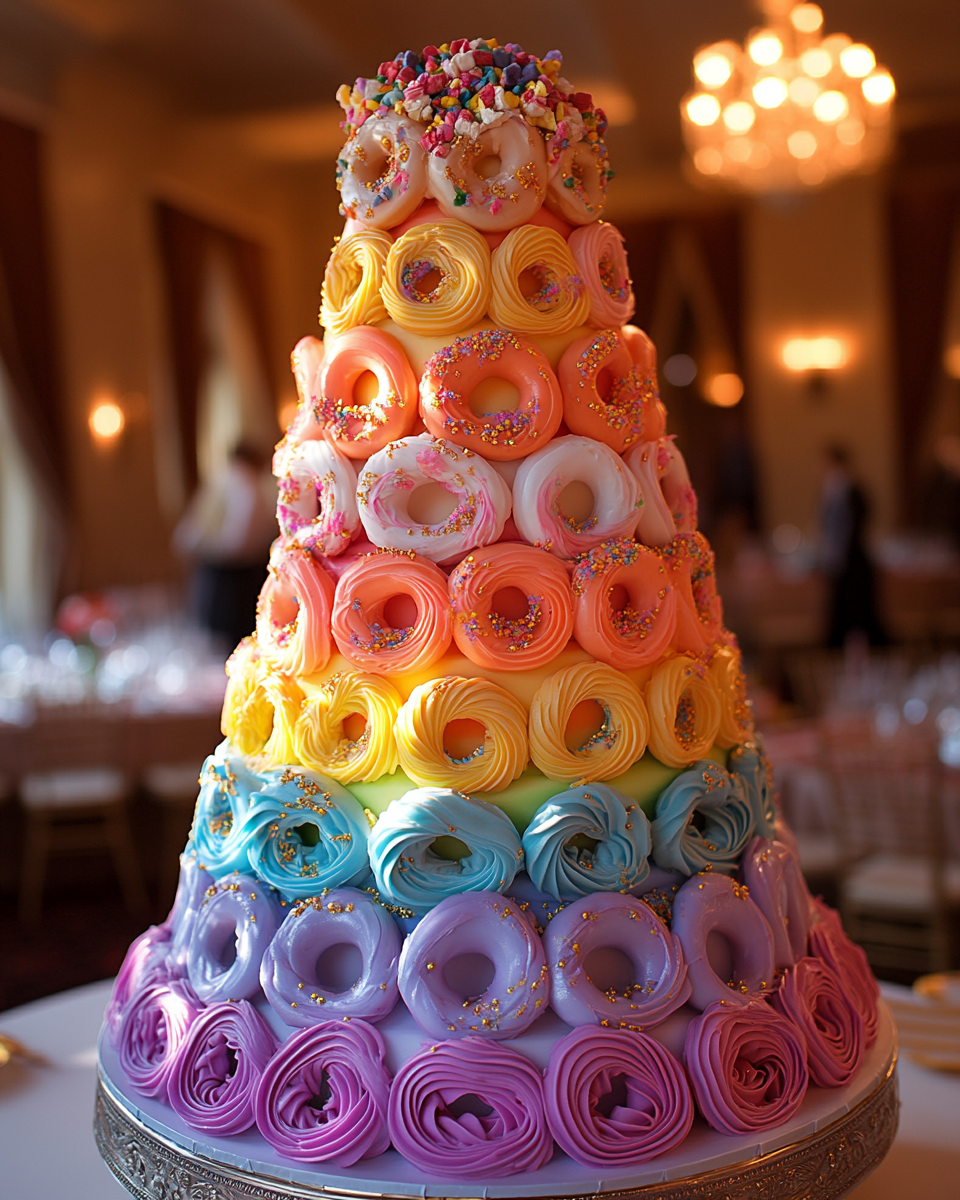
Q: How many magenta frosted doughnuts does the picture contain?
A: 9